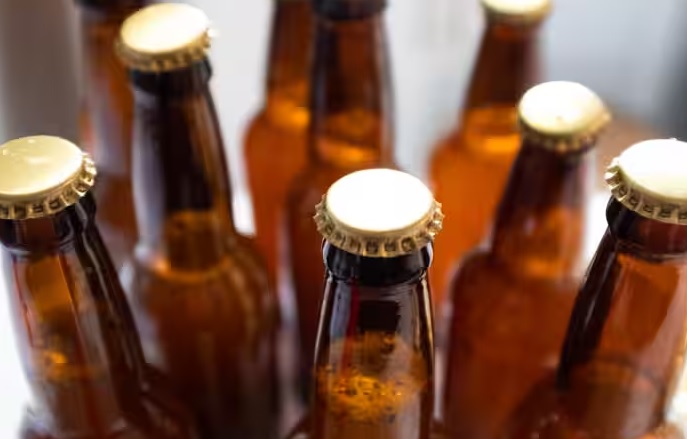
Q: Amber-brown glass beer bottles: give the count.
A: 9